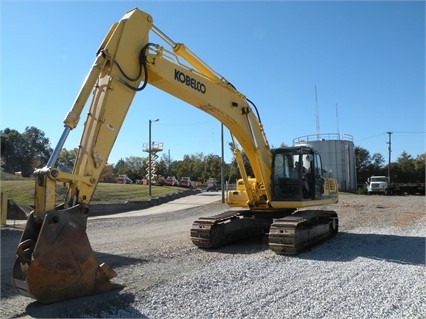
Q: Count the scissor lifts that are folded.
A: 0